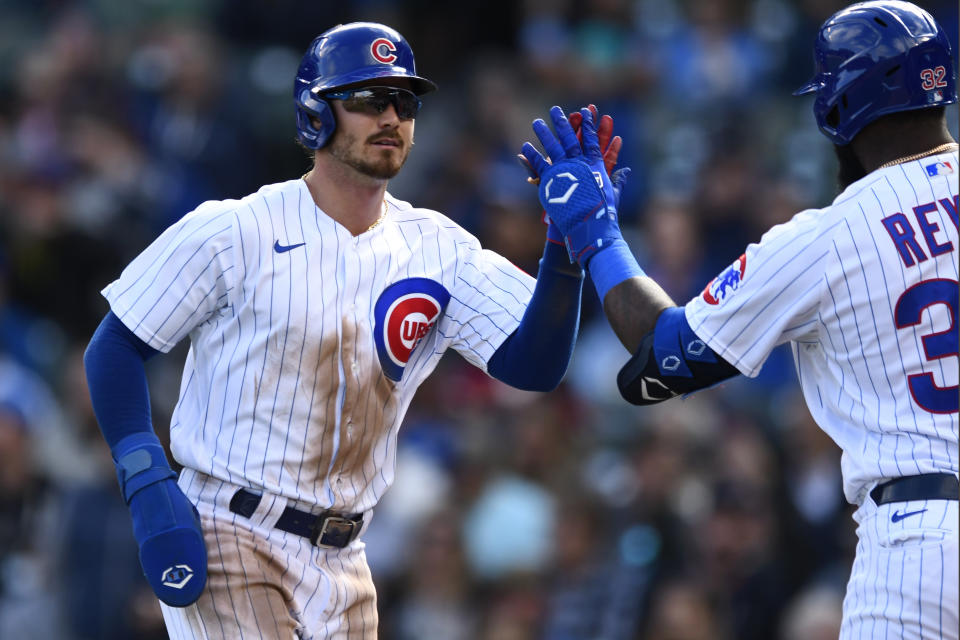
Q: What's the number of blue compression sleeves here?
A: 2